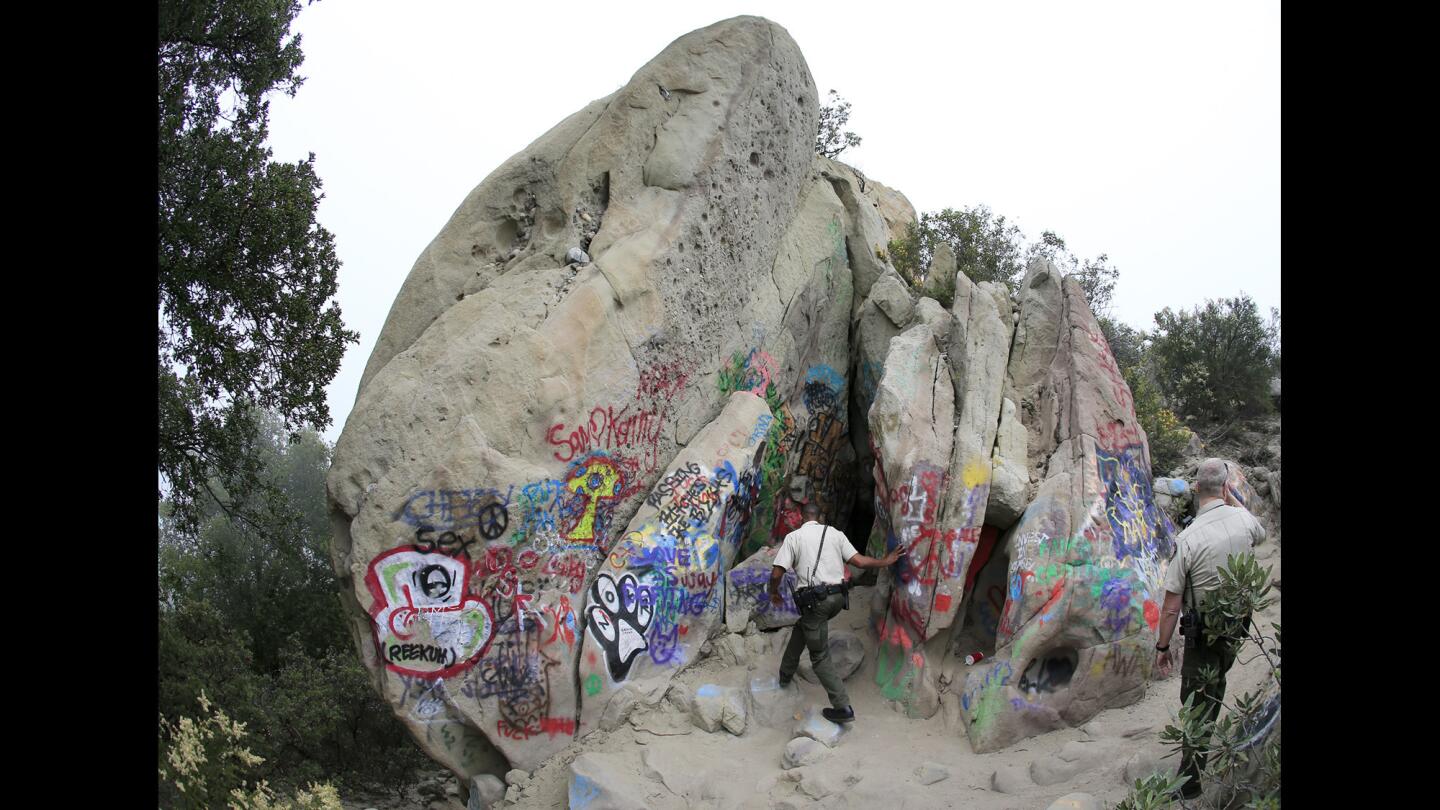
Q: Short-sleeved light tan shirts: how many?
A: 2